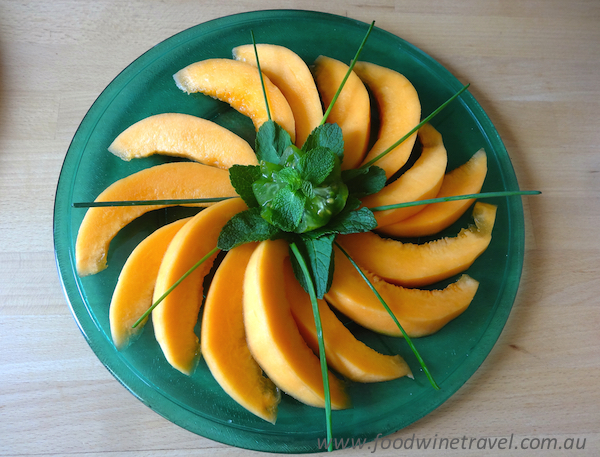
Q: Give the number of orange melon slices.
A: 15